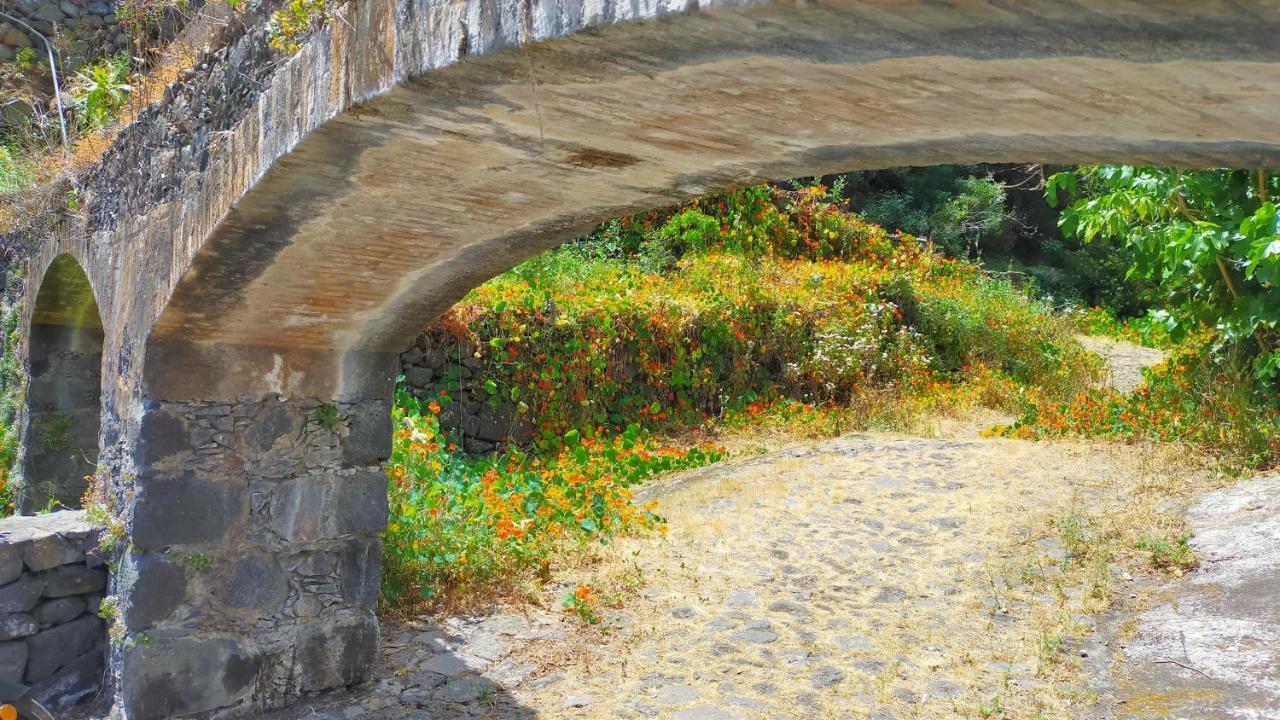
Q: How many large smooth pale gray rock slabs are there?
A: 1